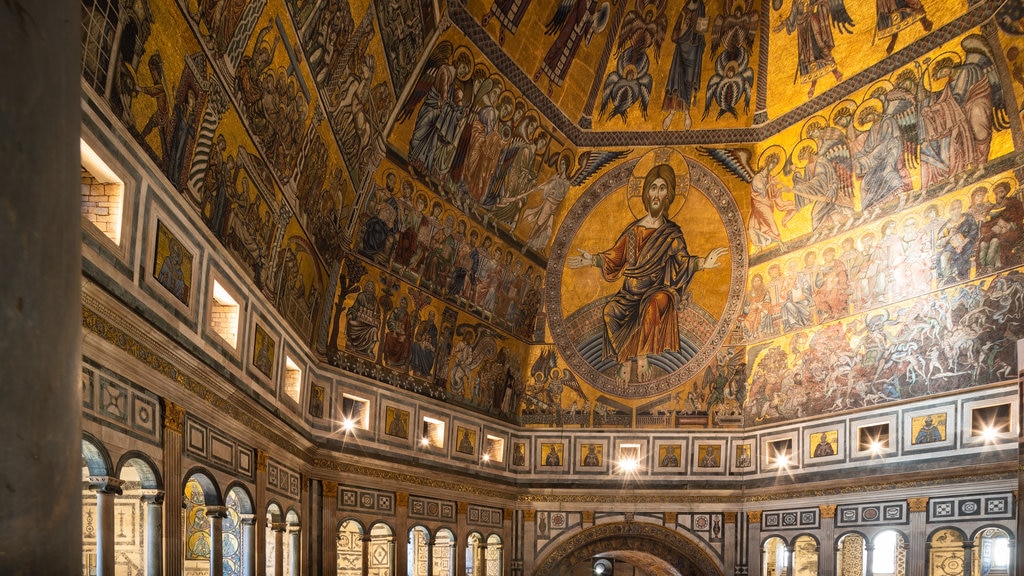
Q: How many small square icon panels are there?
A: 13